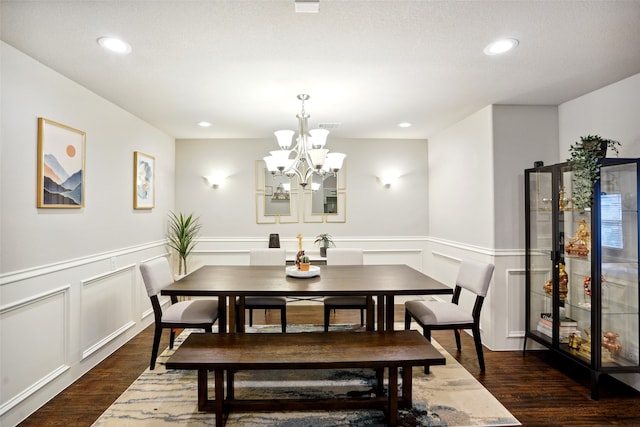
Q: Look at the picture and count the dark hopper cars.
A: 0